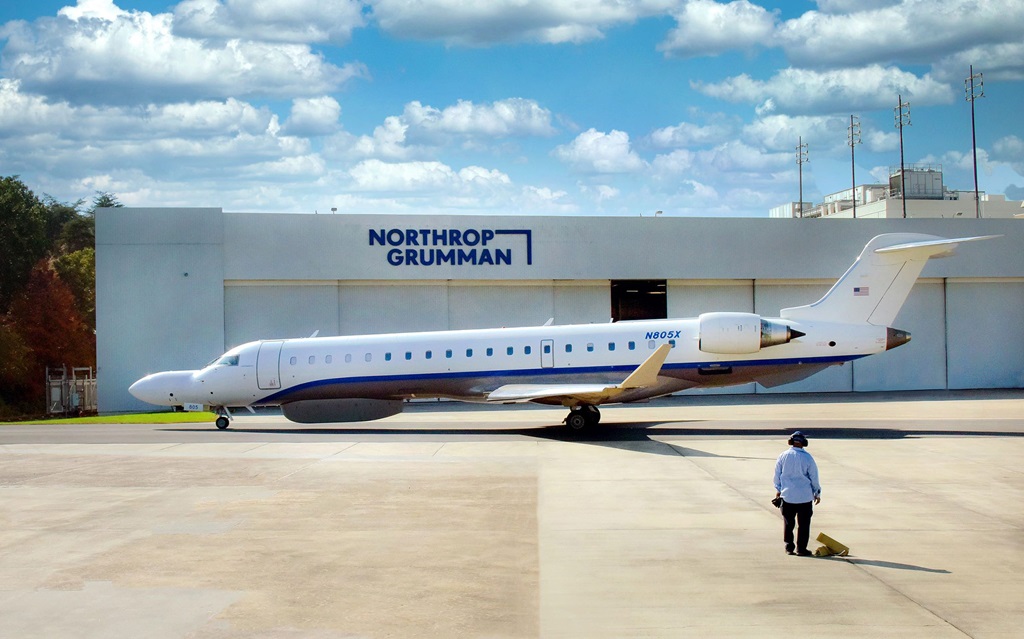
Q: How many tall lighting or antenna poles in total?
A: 4